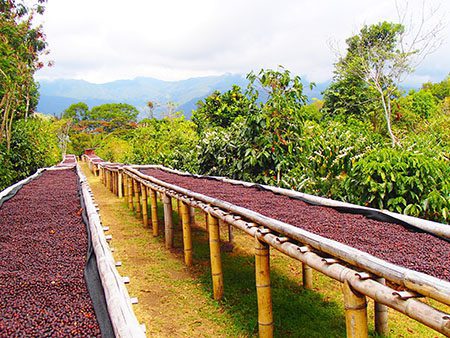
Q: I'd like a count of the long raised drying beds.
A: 2